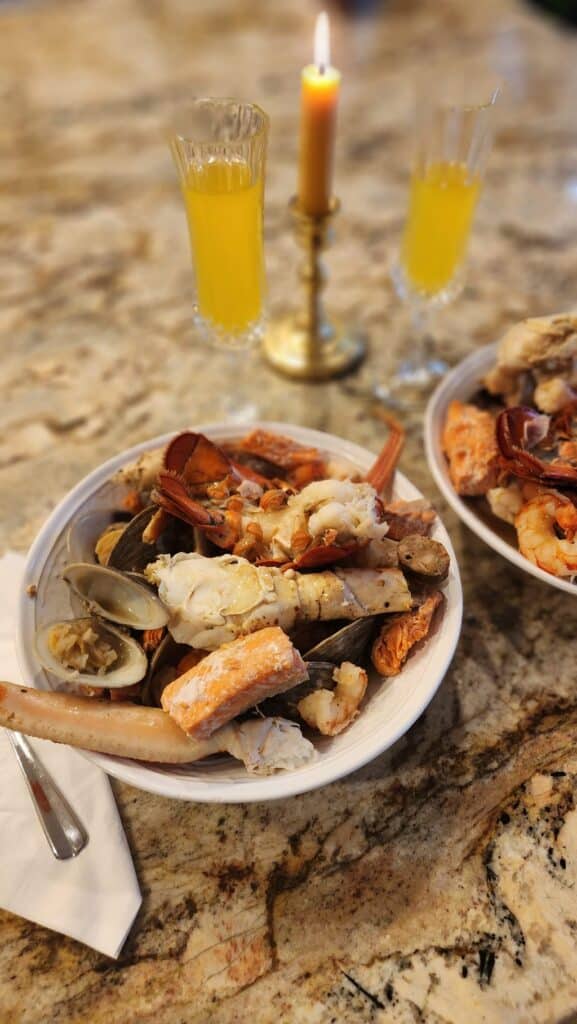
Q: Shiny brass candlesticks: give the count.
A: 1